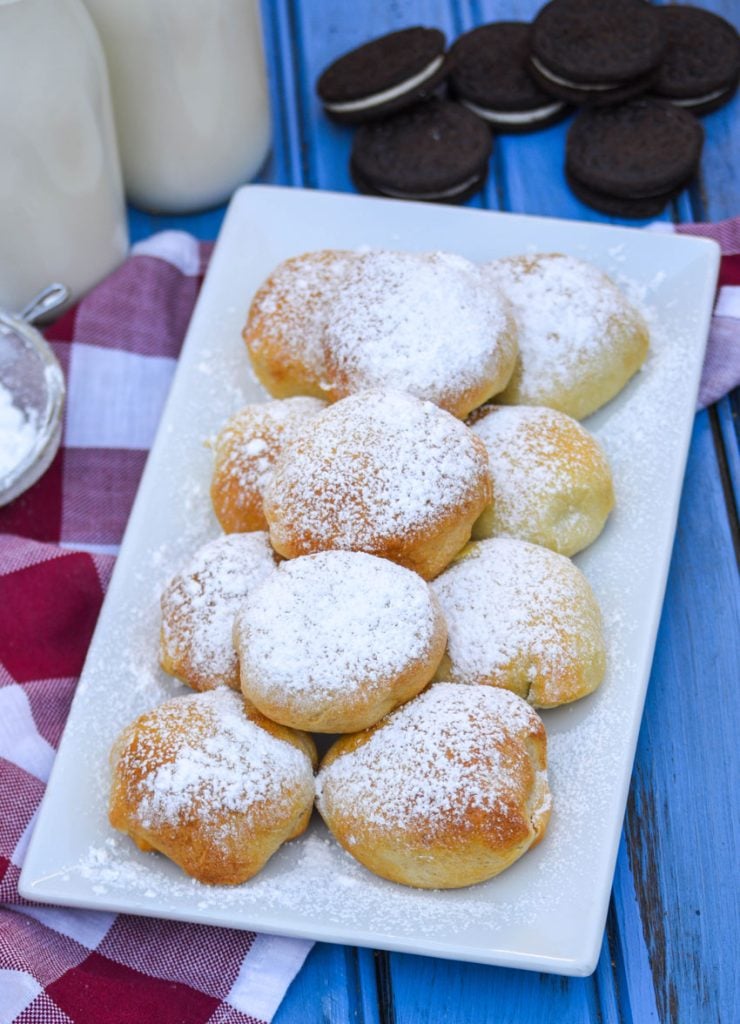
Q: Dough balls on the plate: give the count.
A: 11